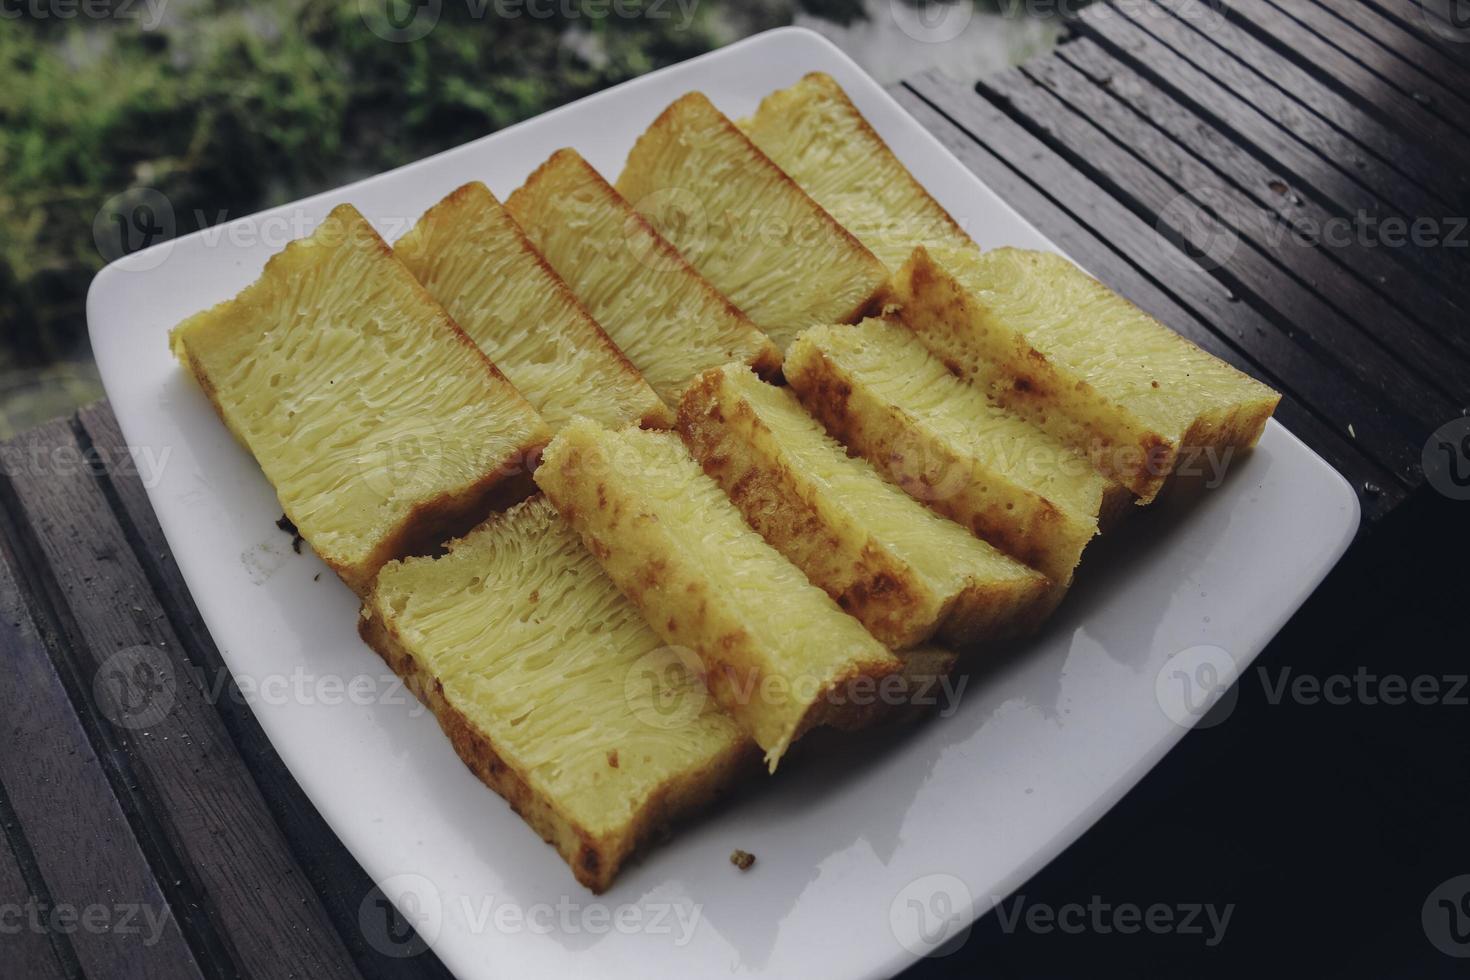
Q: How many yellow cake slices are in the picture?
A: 10